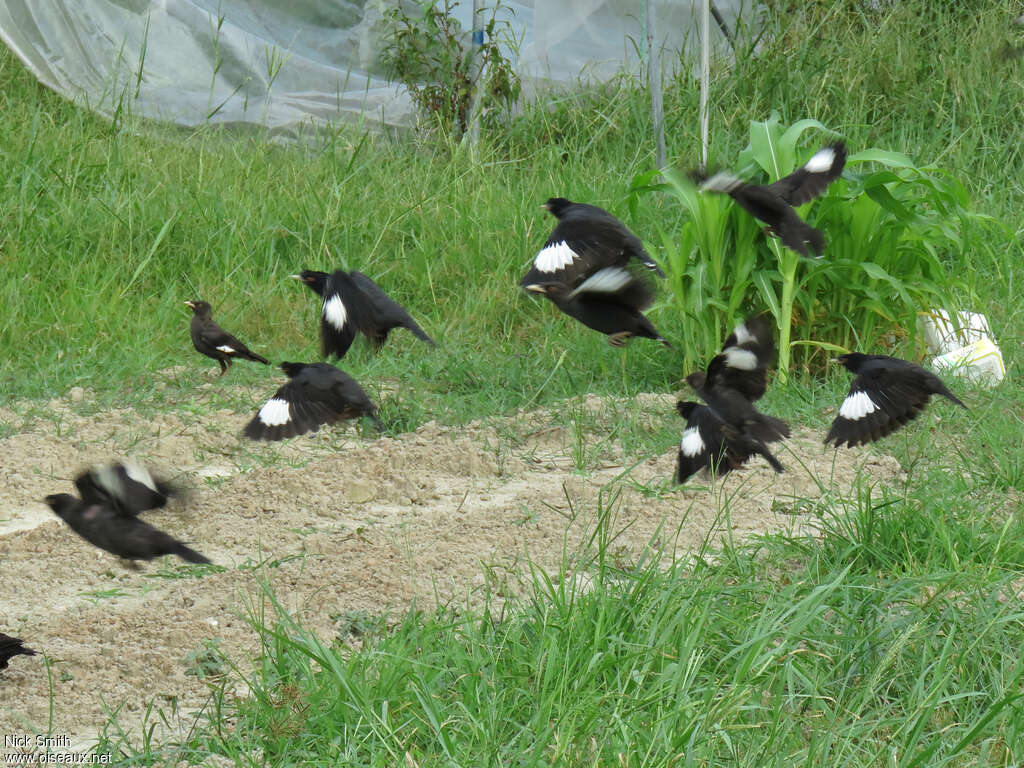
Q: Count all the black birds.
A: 11